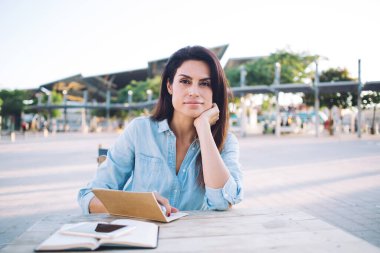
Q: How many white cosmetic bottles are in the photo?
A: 0